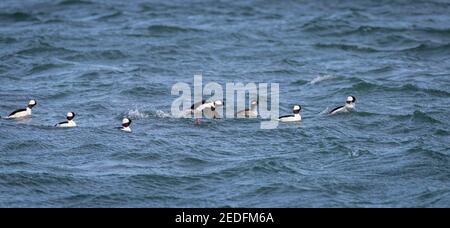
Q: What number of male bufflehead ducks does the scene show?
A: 6